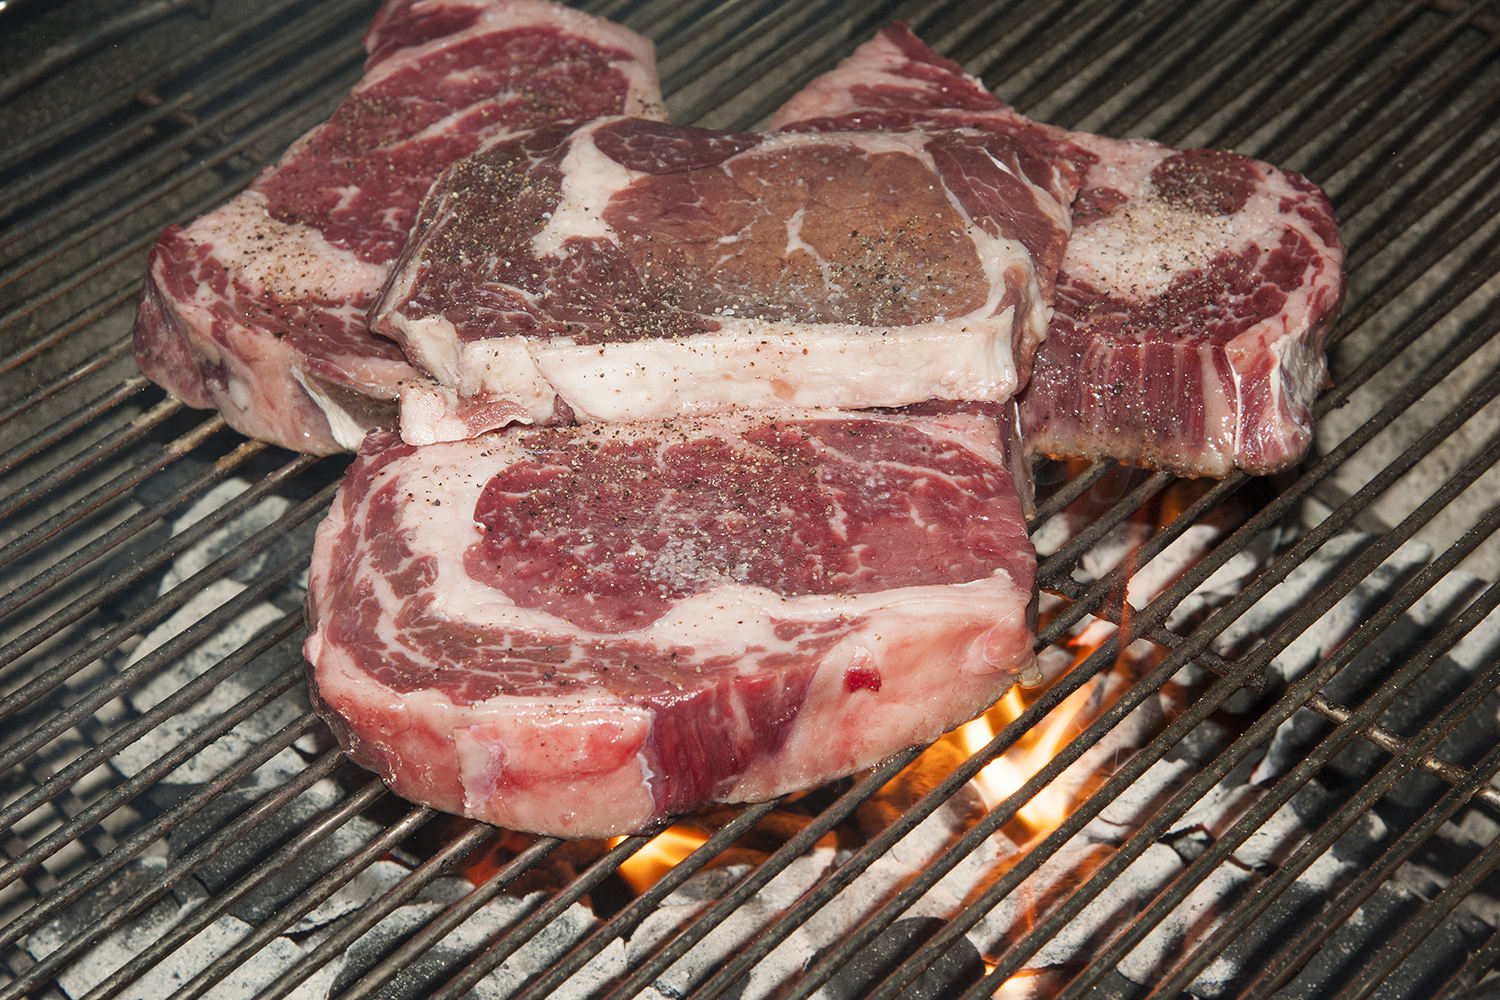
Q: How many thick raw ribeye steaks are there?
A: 4